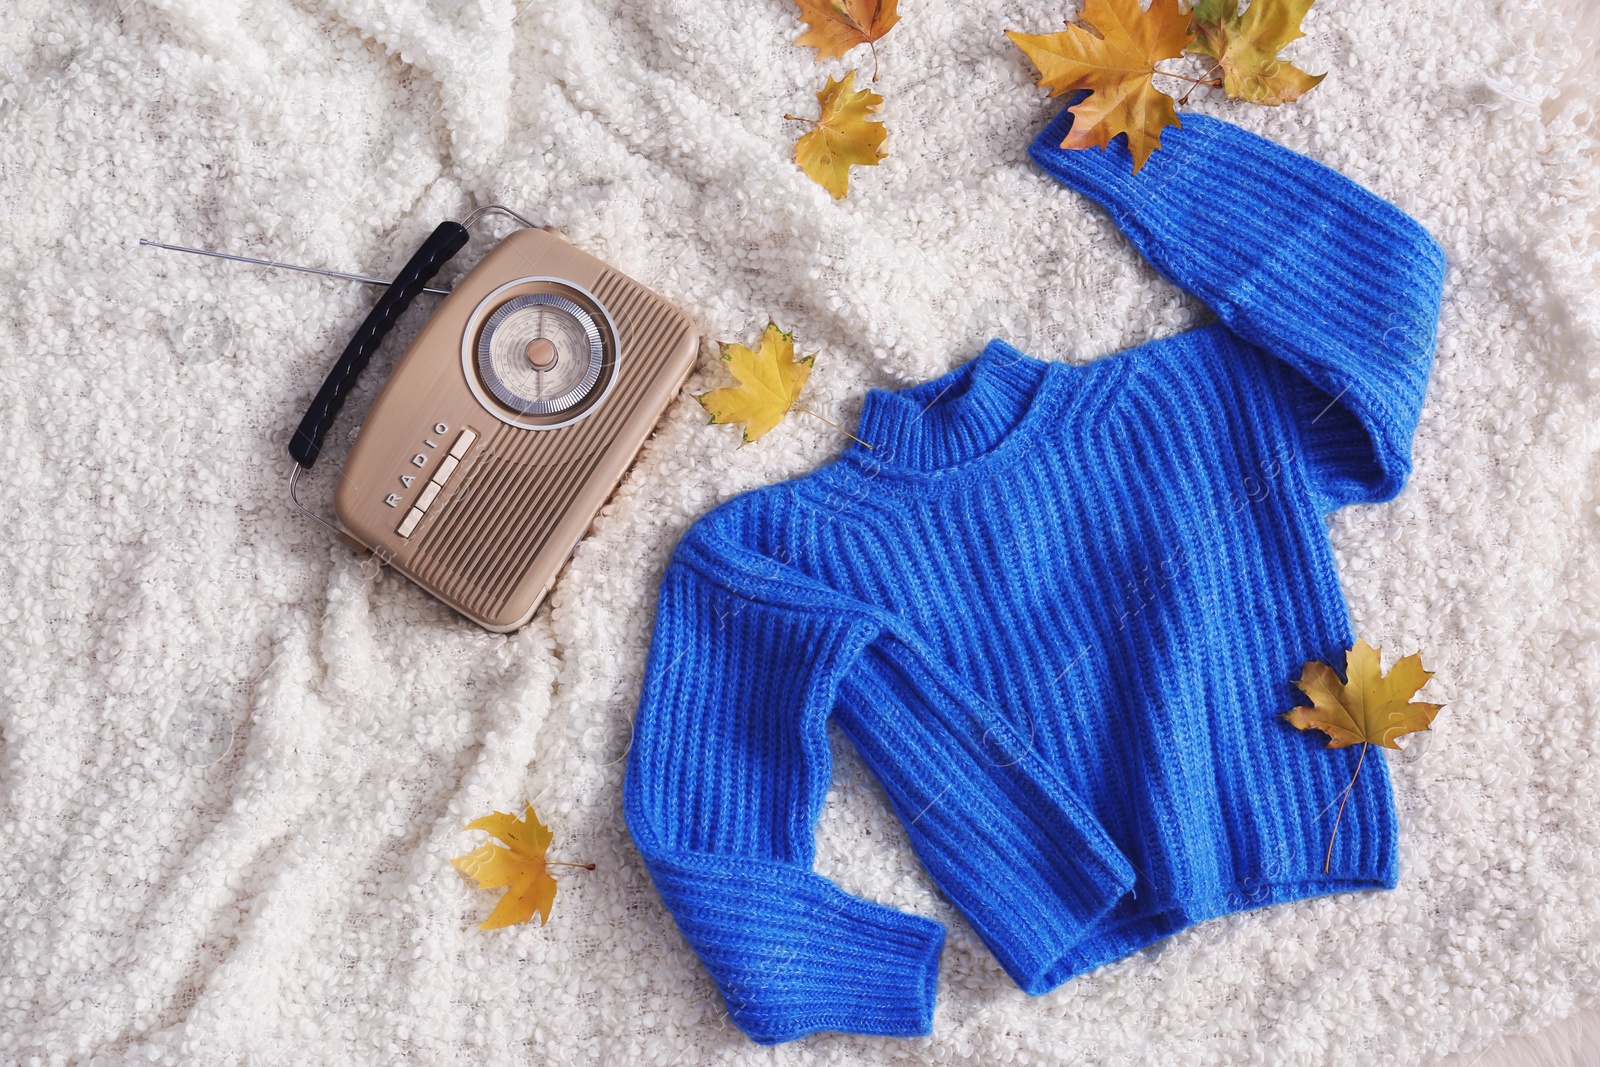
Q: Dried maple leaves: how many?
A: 7